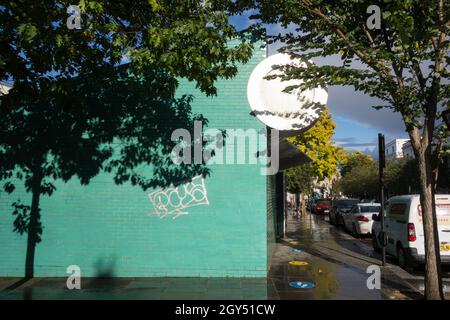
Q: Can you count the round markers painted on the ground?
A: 4